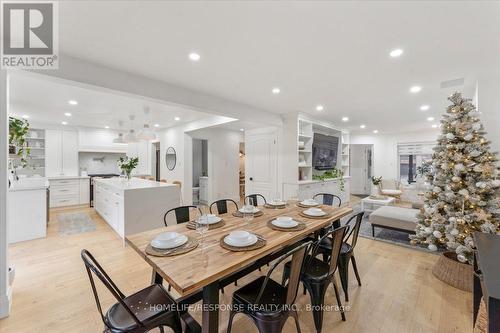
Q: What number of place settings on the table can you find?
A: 8